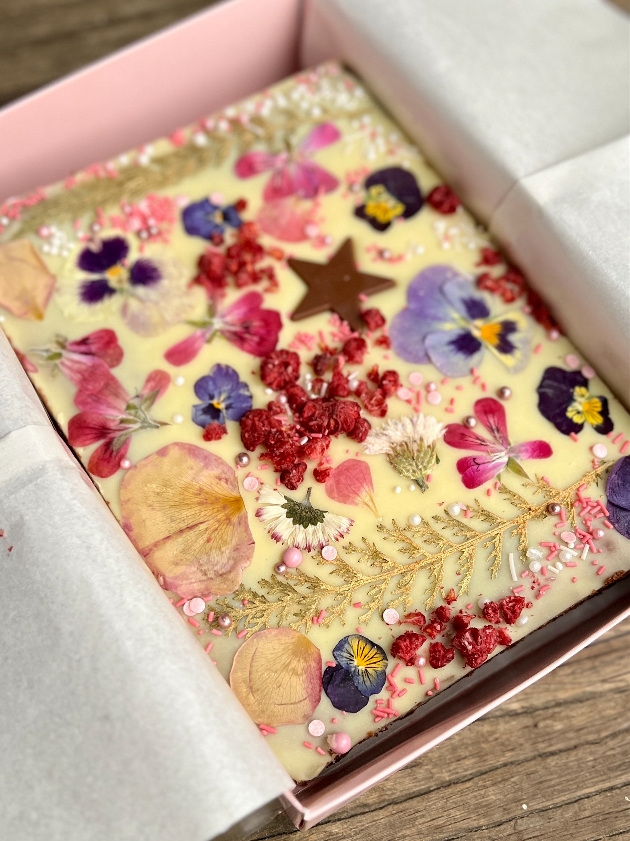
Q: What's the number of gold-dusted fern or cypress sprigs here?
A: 2